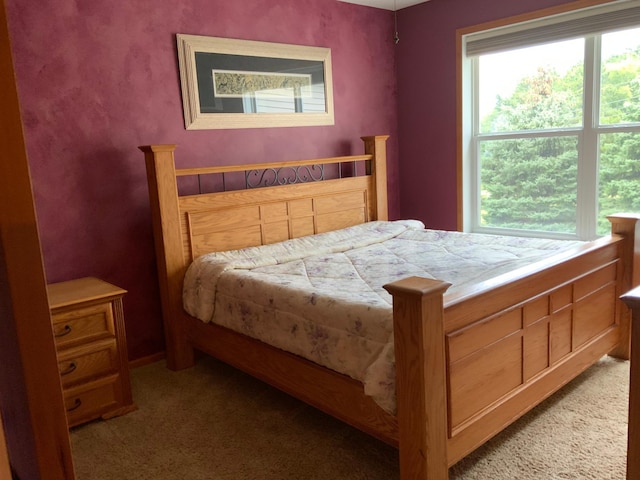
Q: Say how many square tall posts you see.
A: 4